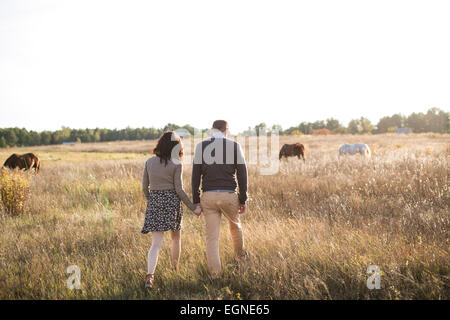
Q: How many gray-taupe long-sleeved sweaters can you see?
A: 1